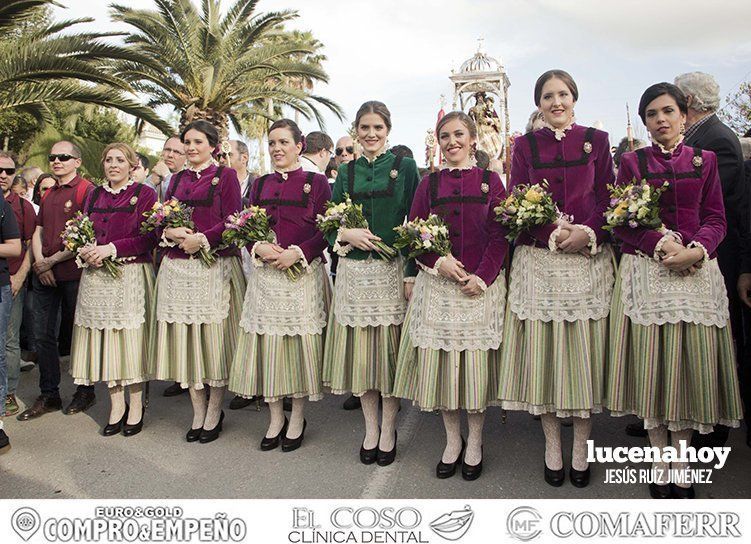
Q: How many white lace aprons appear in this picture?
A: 7